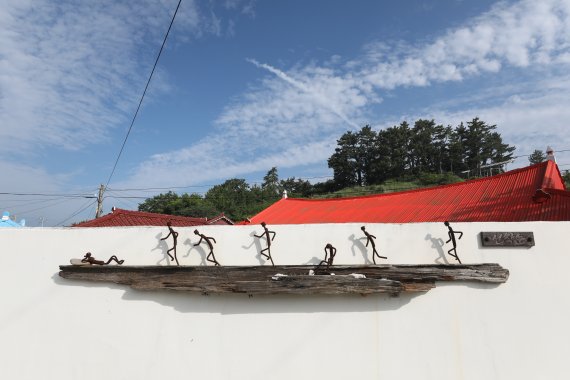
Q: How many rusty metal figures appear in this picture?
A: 7